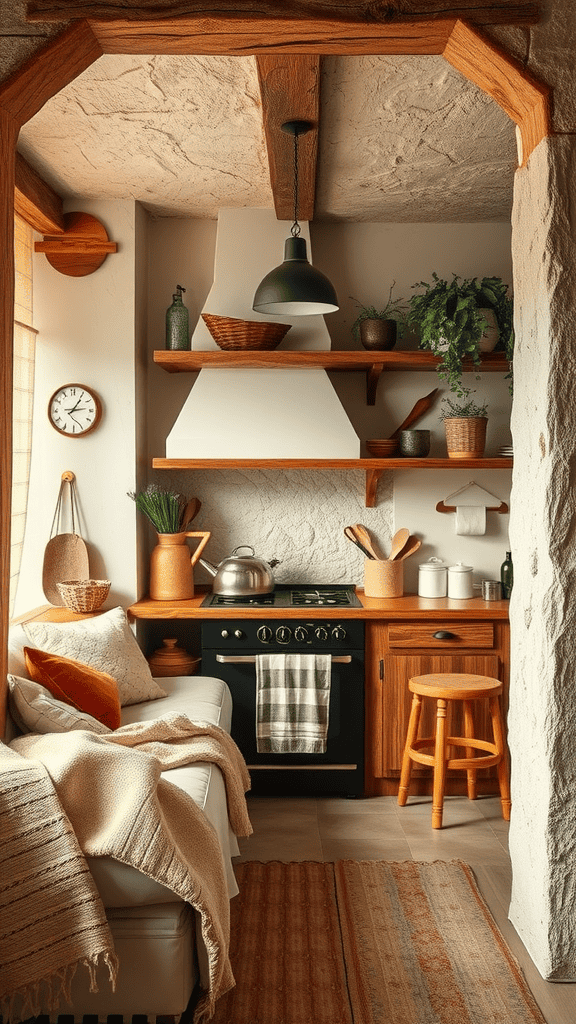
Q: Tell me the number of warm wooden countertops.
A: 1